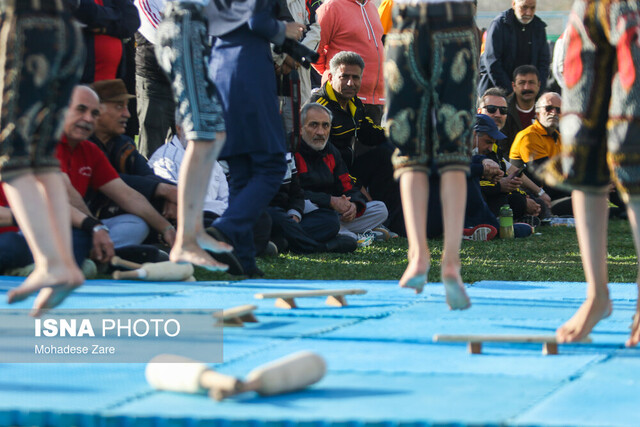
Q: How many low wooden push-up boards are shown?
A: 3